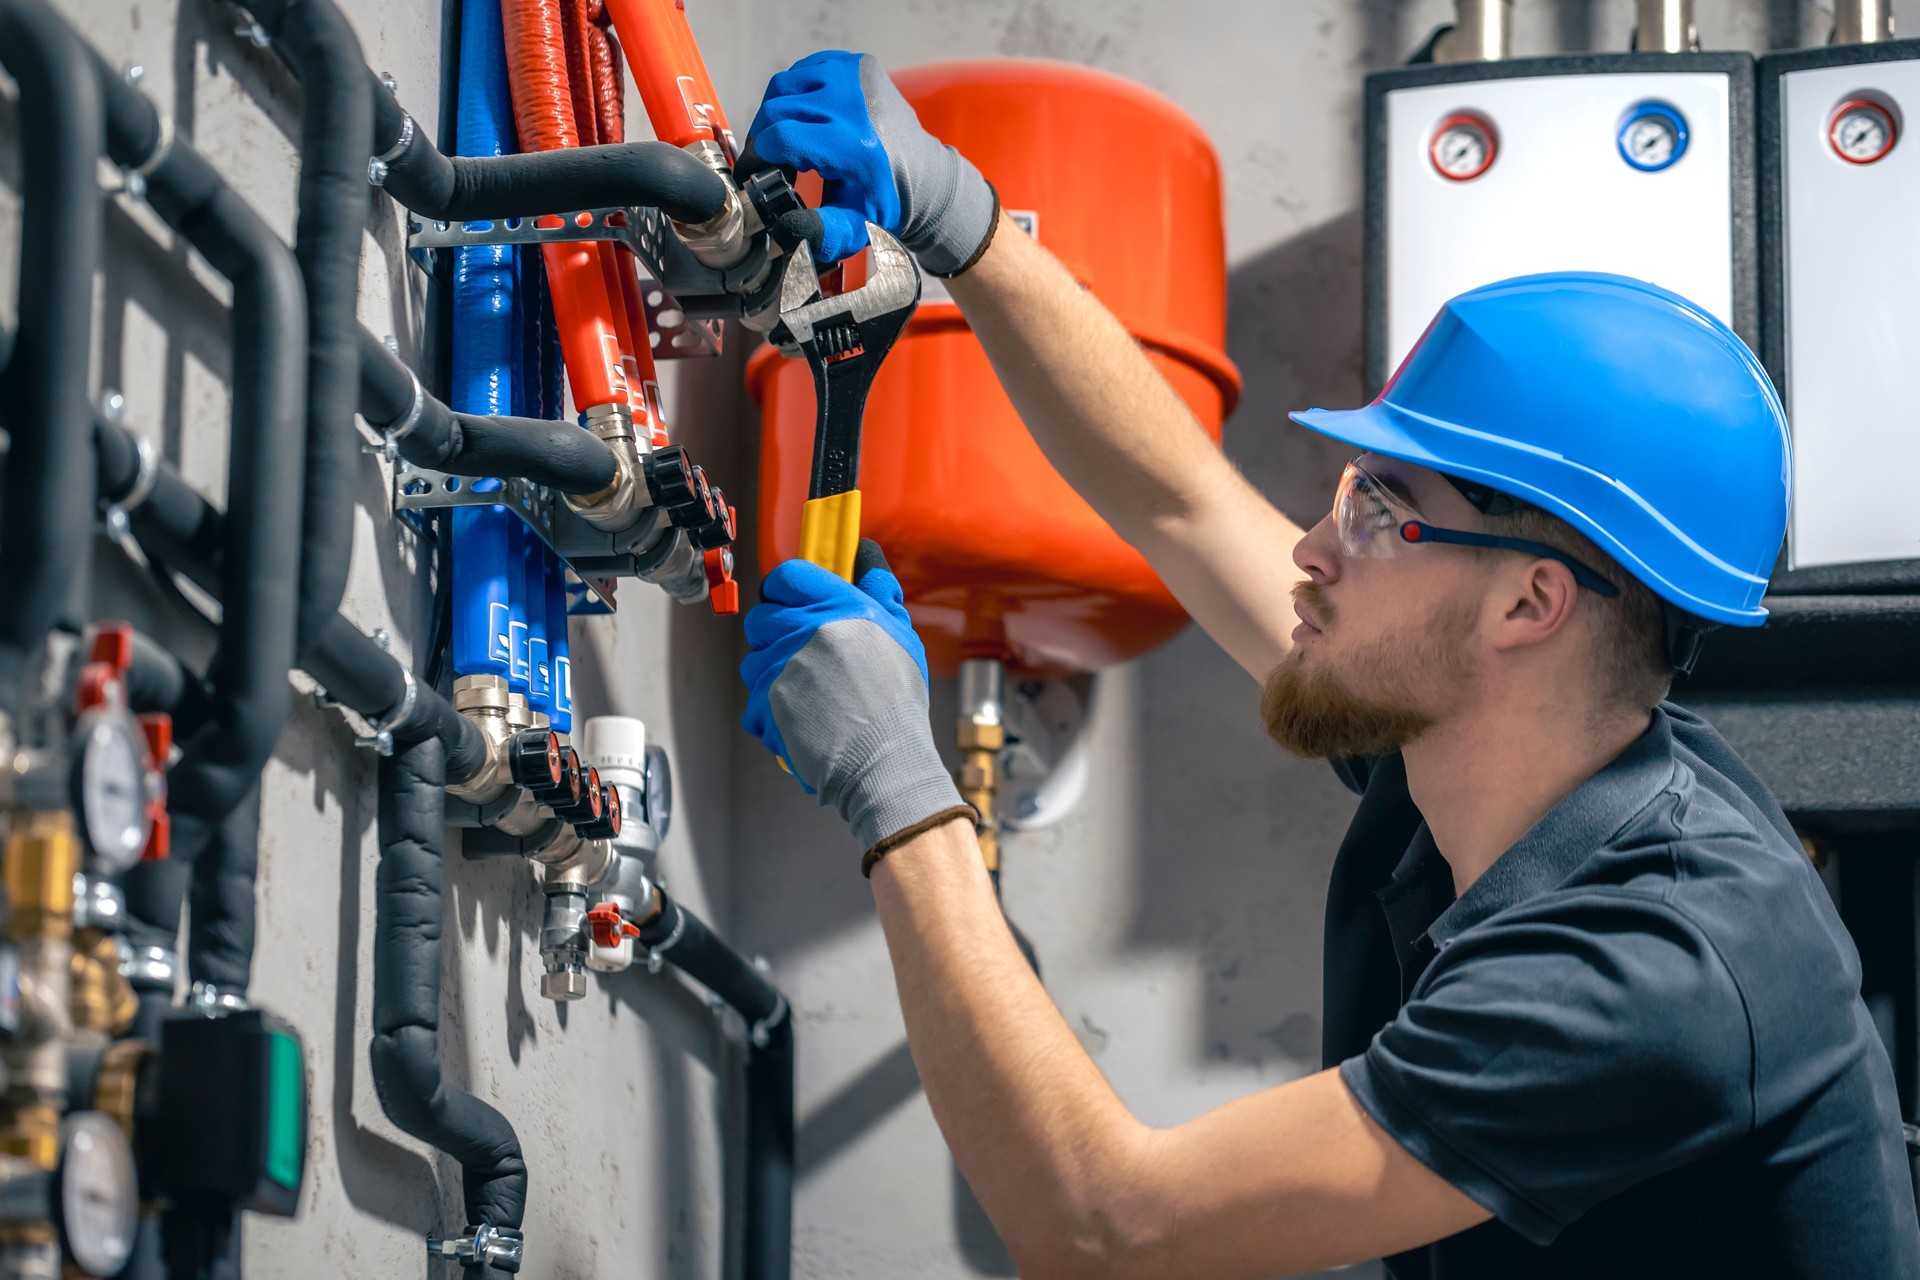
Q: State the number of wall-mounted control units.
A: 2